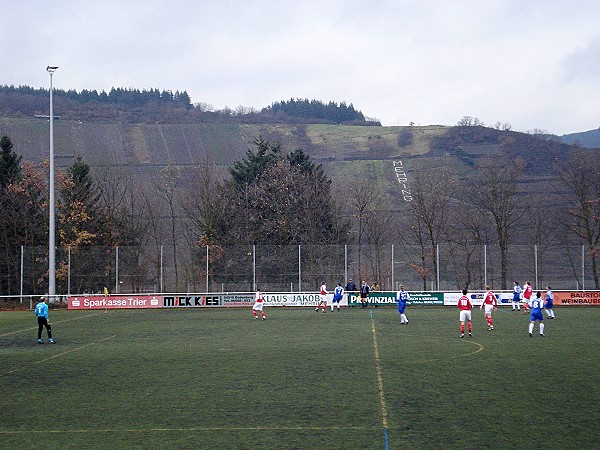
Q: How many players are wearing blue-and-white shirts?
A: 5